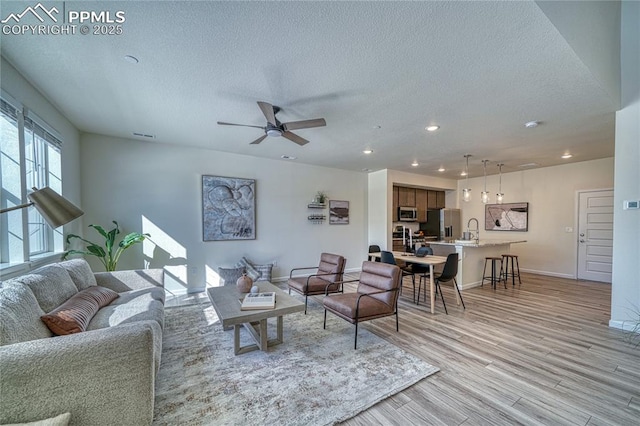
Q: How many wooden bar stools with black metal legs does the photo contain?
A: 2